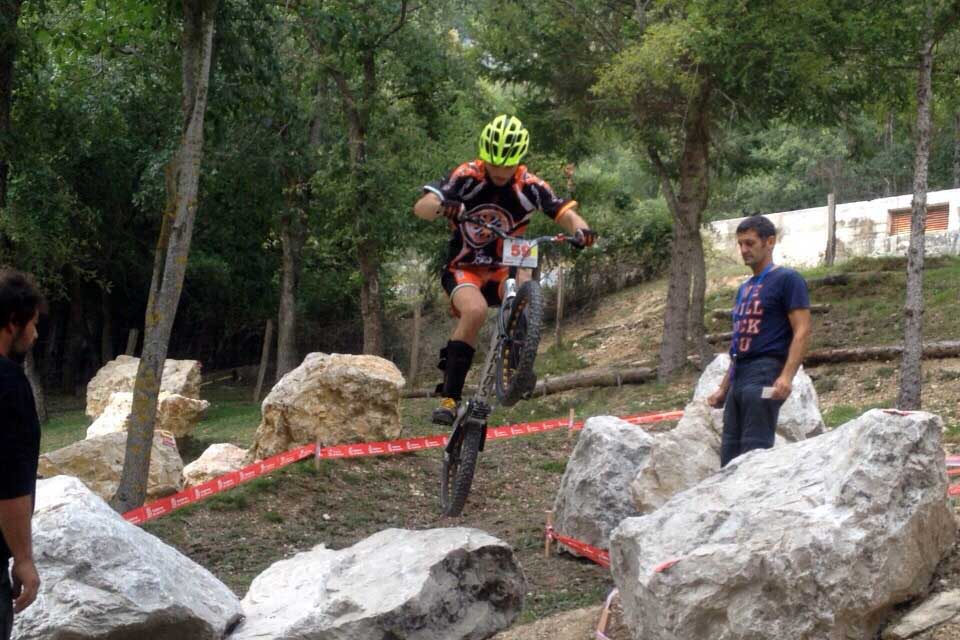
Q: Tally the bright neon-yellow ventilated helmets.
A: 1